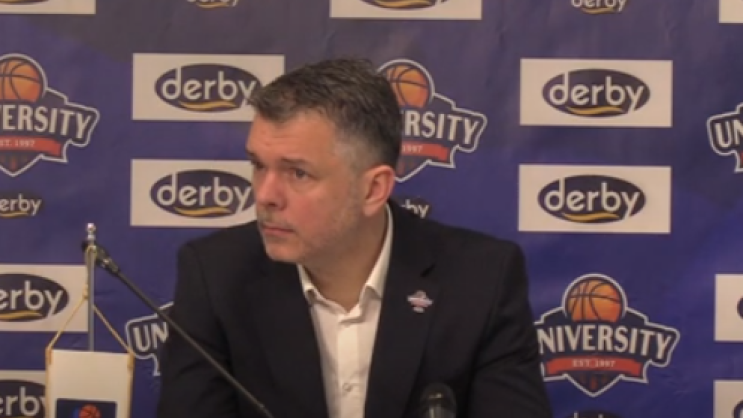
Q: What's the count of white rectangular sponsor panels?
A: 11